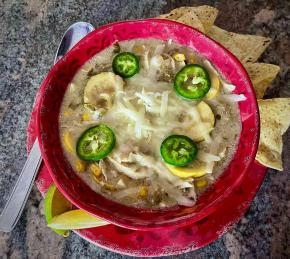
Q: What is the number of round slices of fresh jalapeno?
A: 4